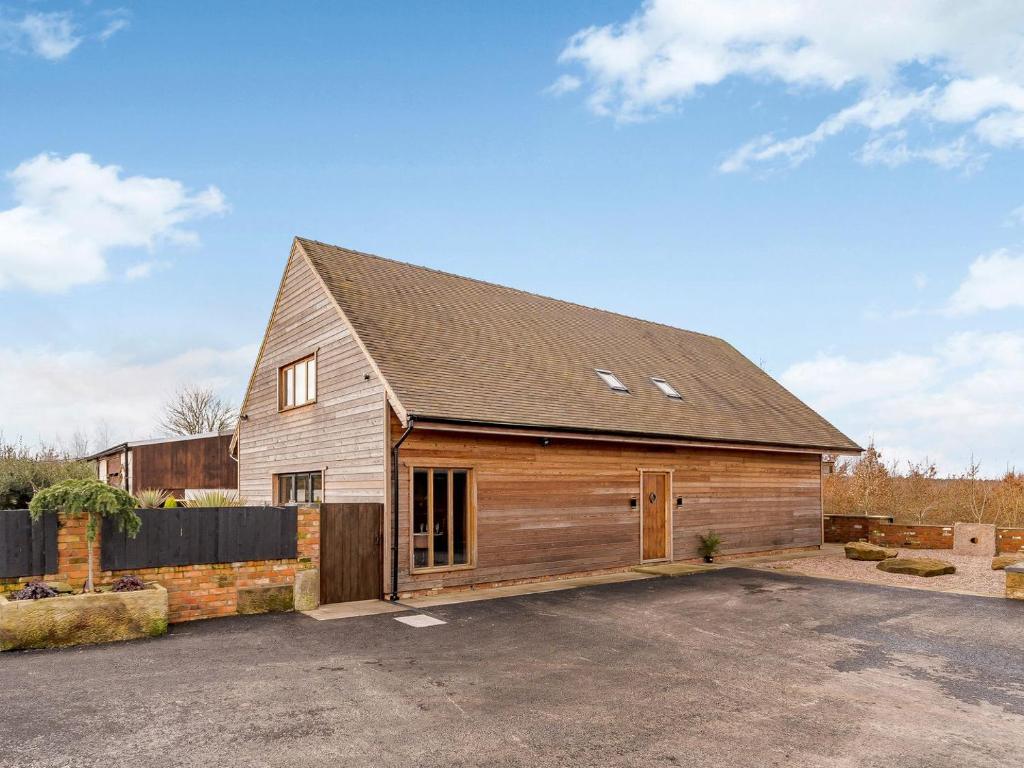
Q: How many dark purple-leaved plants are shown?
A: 2